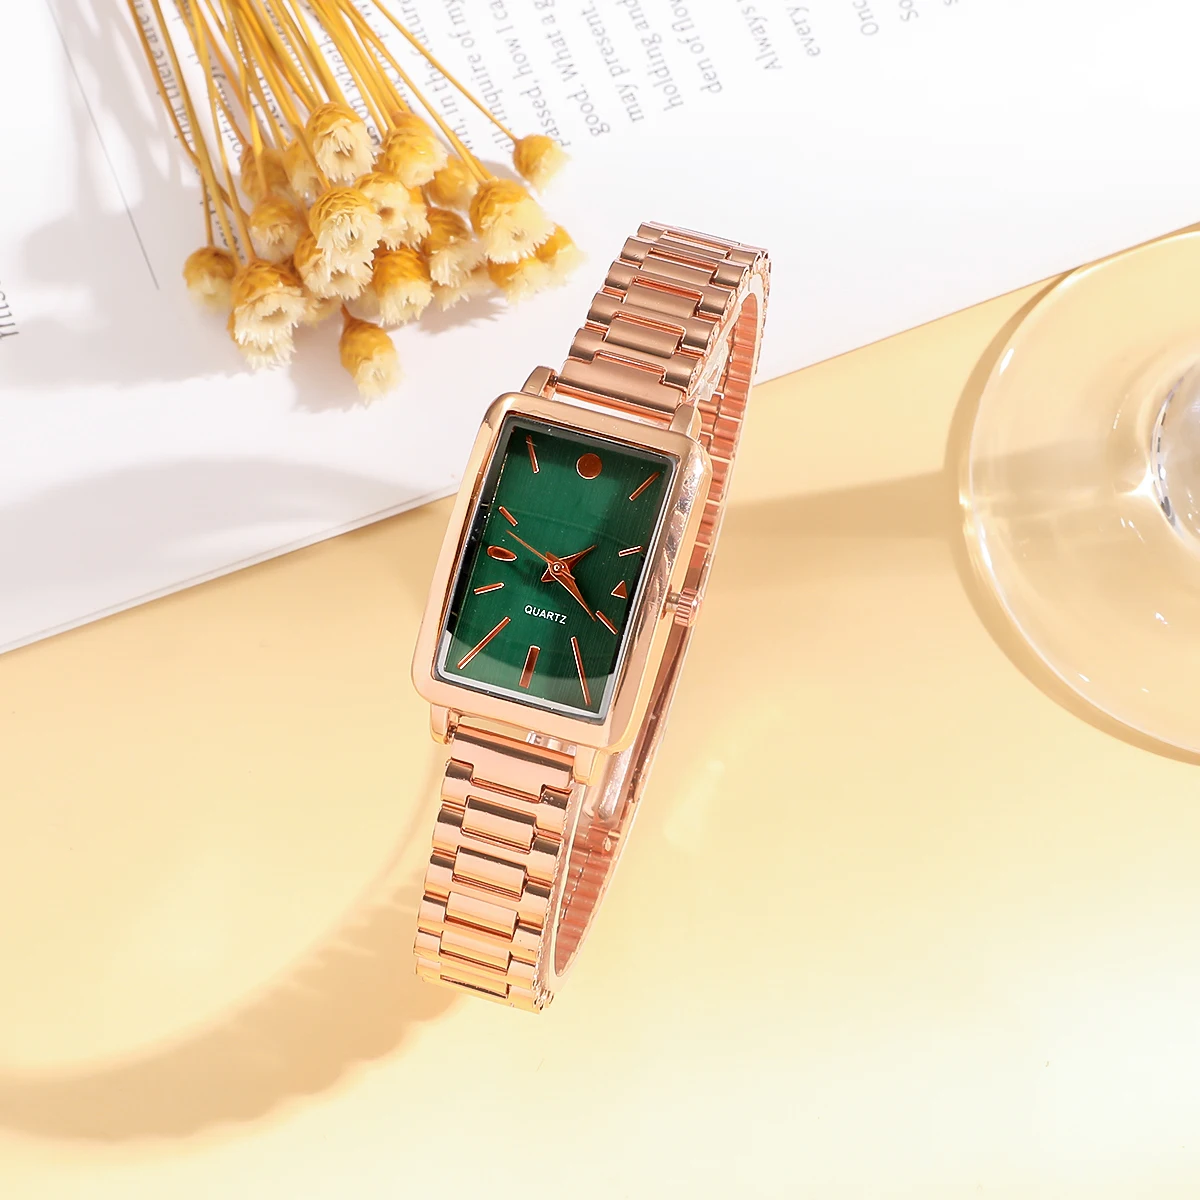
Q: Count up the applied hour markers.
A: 12